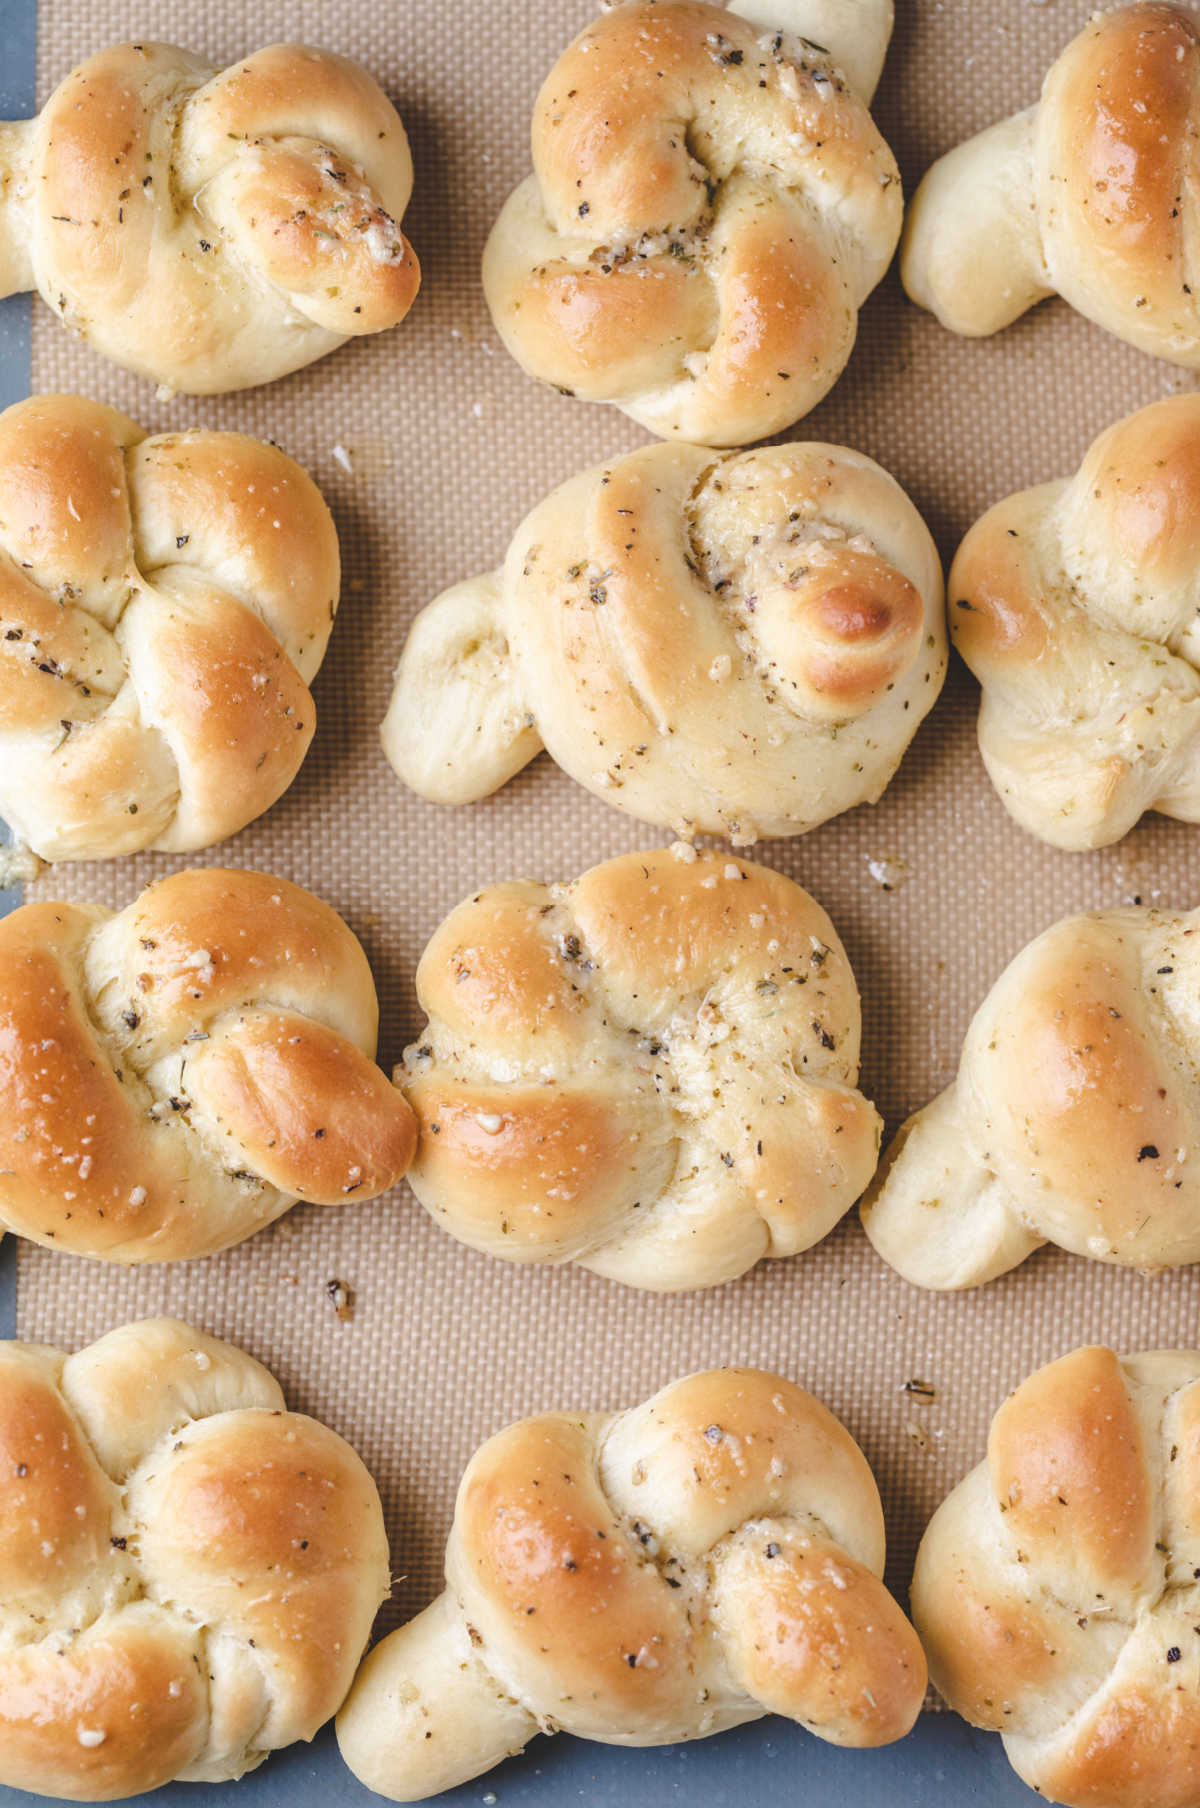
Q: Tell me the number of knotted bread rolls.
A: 12